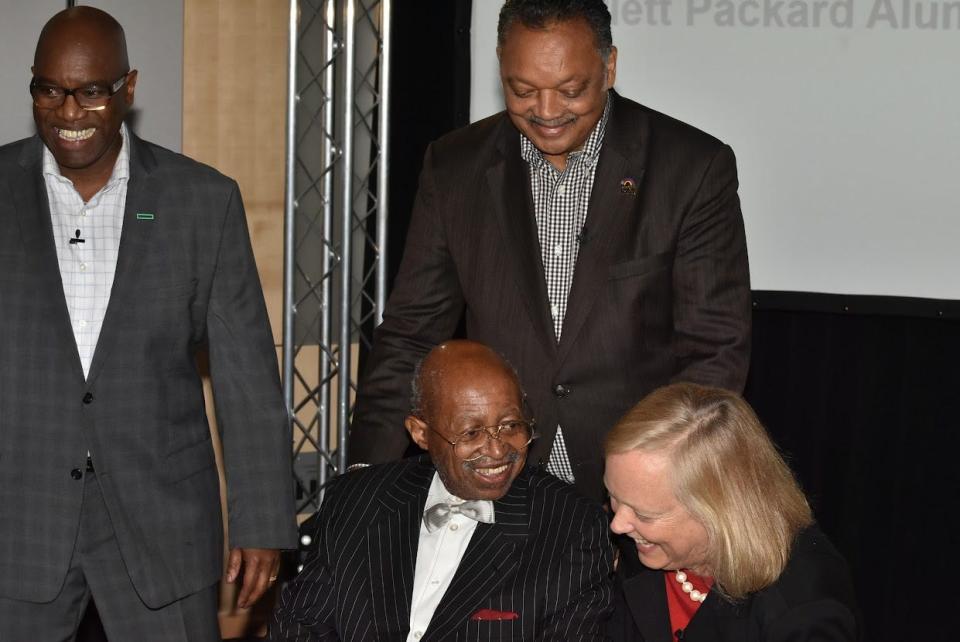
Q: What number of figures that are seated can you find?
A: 2